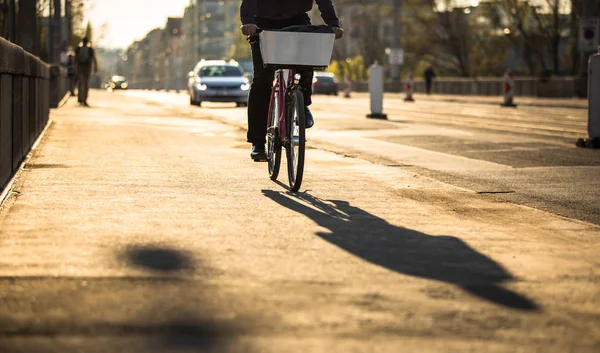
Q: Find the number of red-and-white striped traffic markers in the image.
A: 3